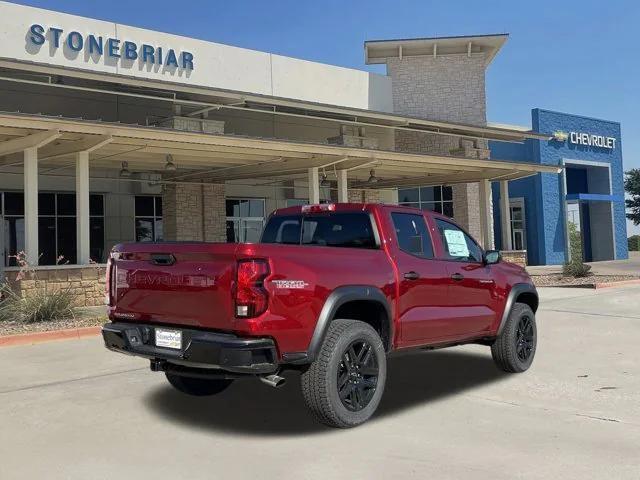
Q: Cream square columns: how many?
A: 6